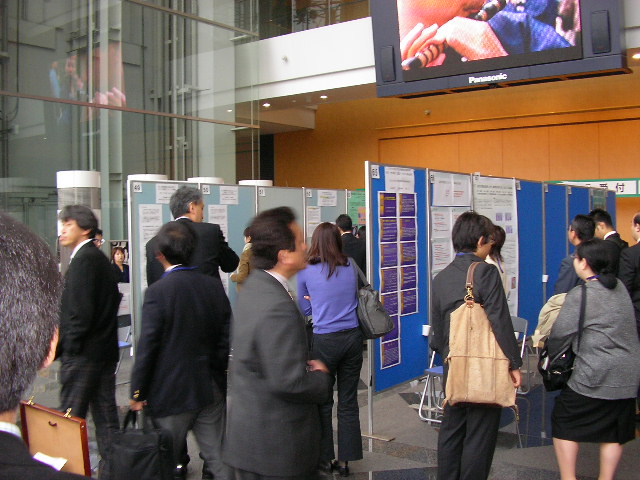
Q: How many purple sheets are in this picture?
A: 12